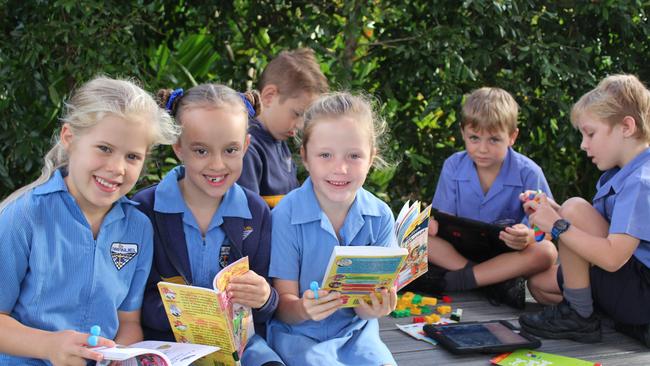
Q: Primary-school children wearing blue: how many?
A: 6